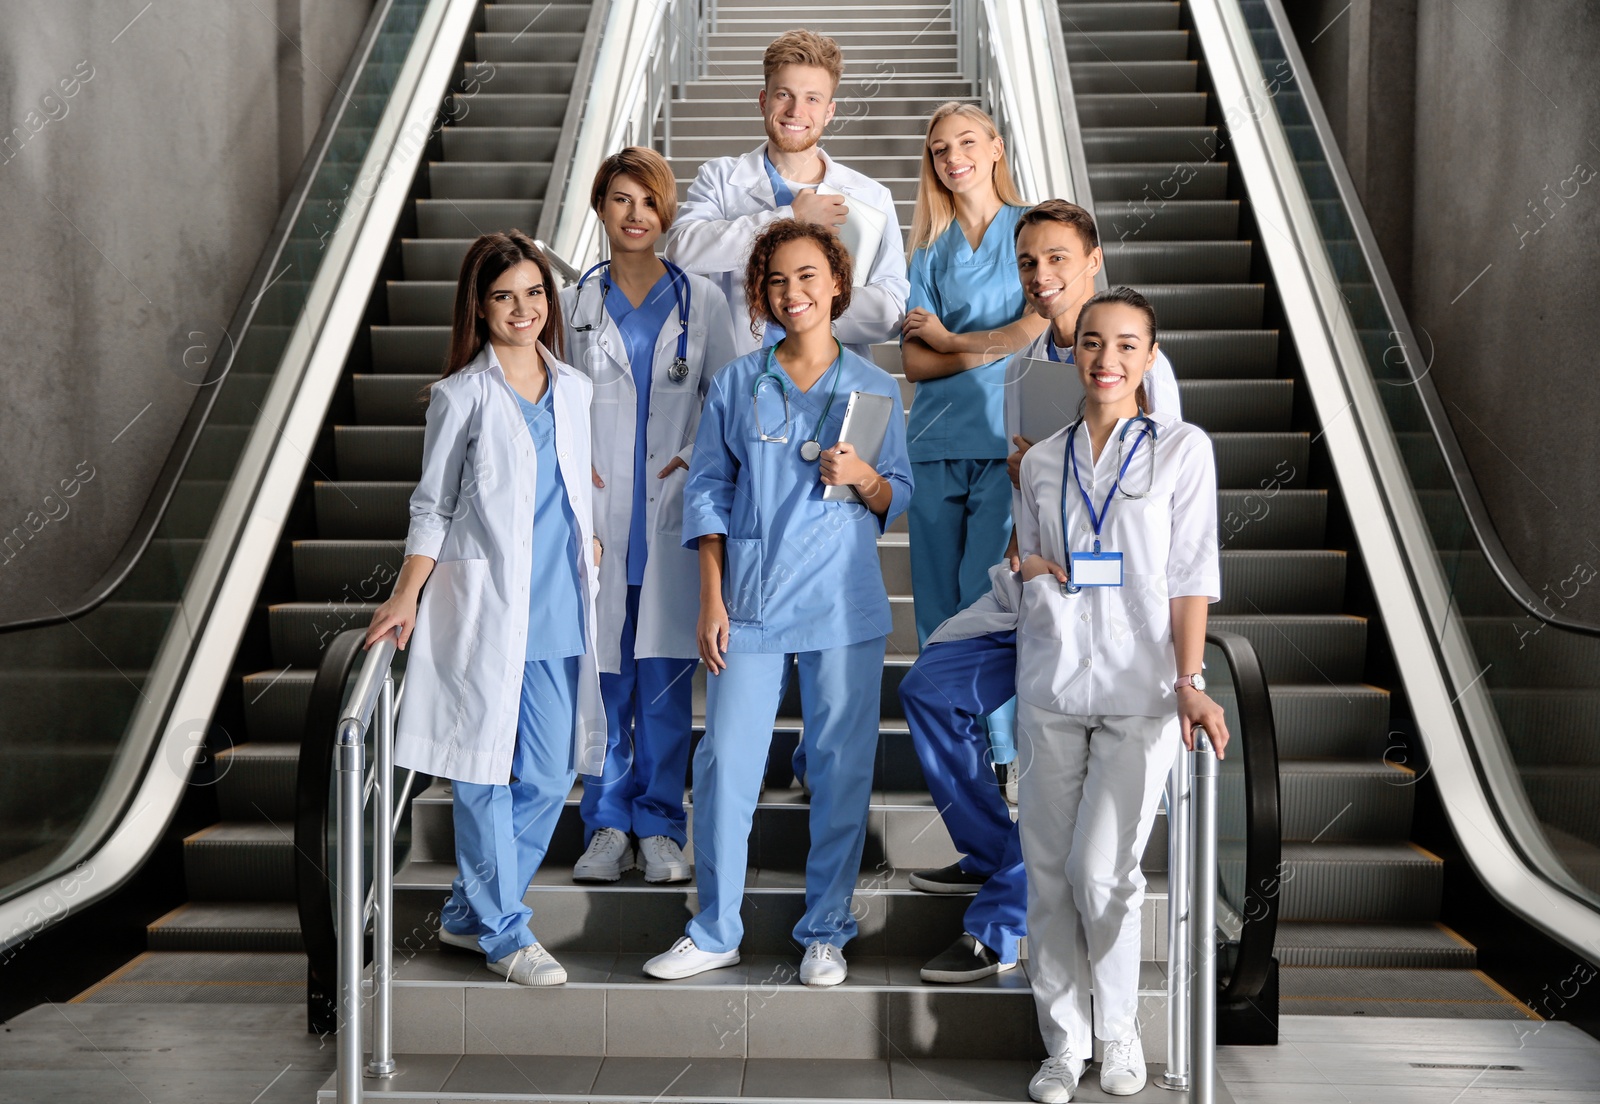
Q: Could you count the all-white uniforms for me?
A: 1